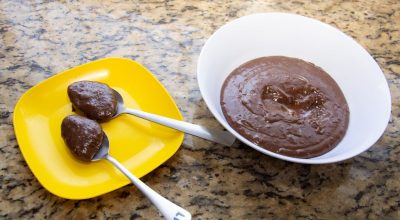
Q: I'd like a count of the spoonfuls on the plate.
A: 2